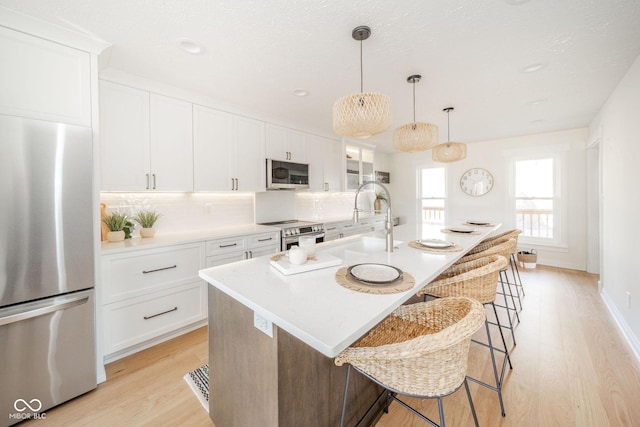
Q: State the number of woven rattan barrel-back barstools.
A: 4